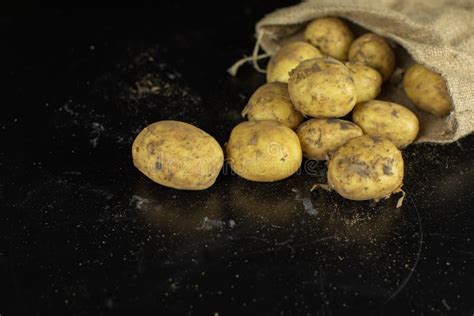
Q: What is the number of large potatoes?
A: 12